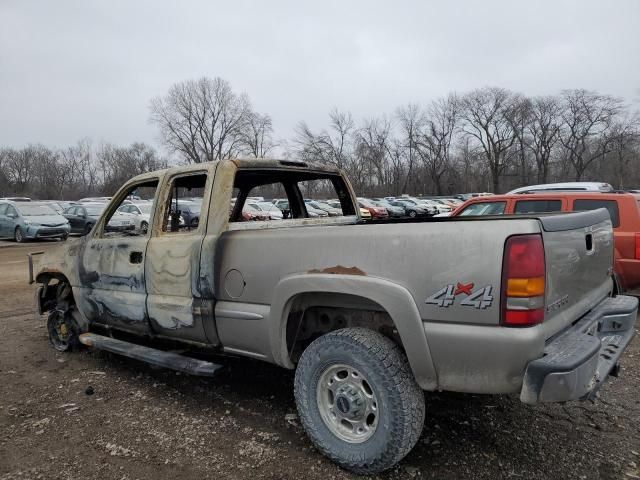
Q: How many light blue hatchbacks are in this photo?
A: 1